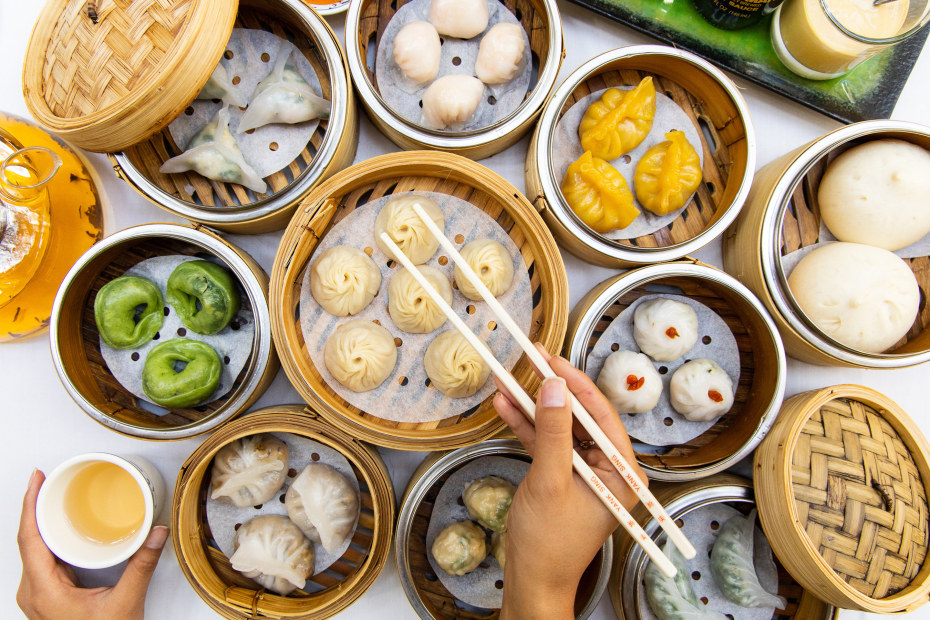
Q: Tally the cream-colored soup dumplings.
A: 6